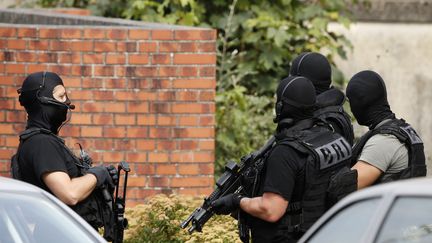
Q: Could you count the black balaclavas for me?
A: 4